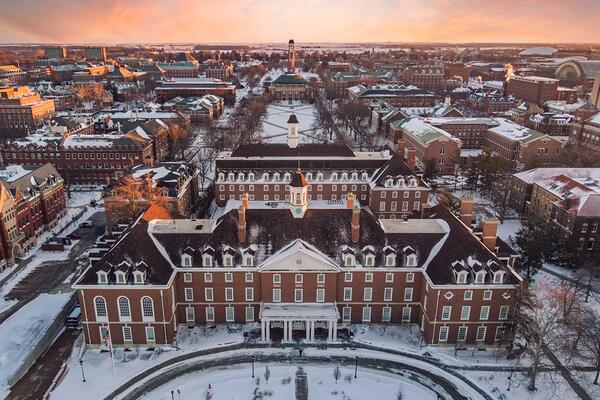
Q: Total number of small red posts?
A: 2